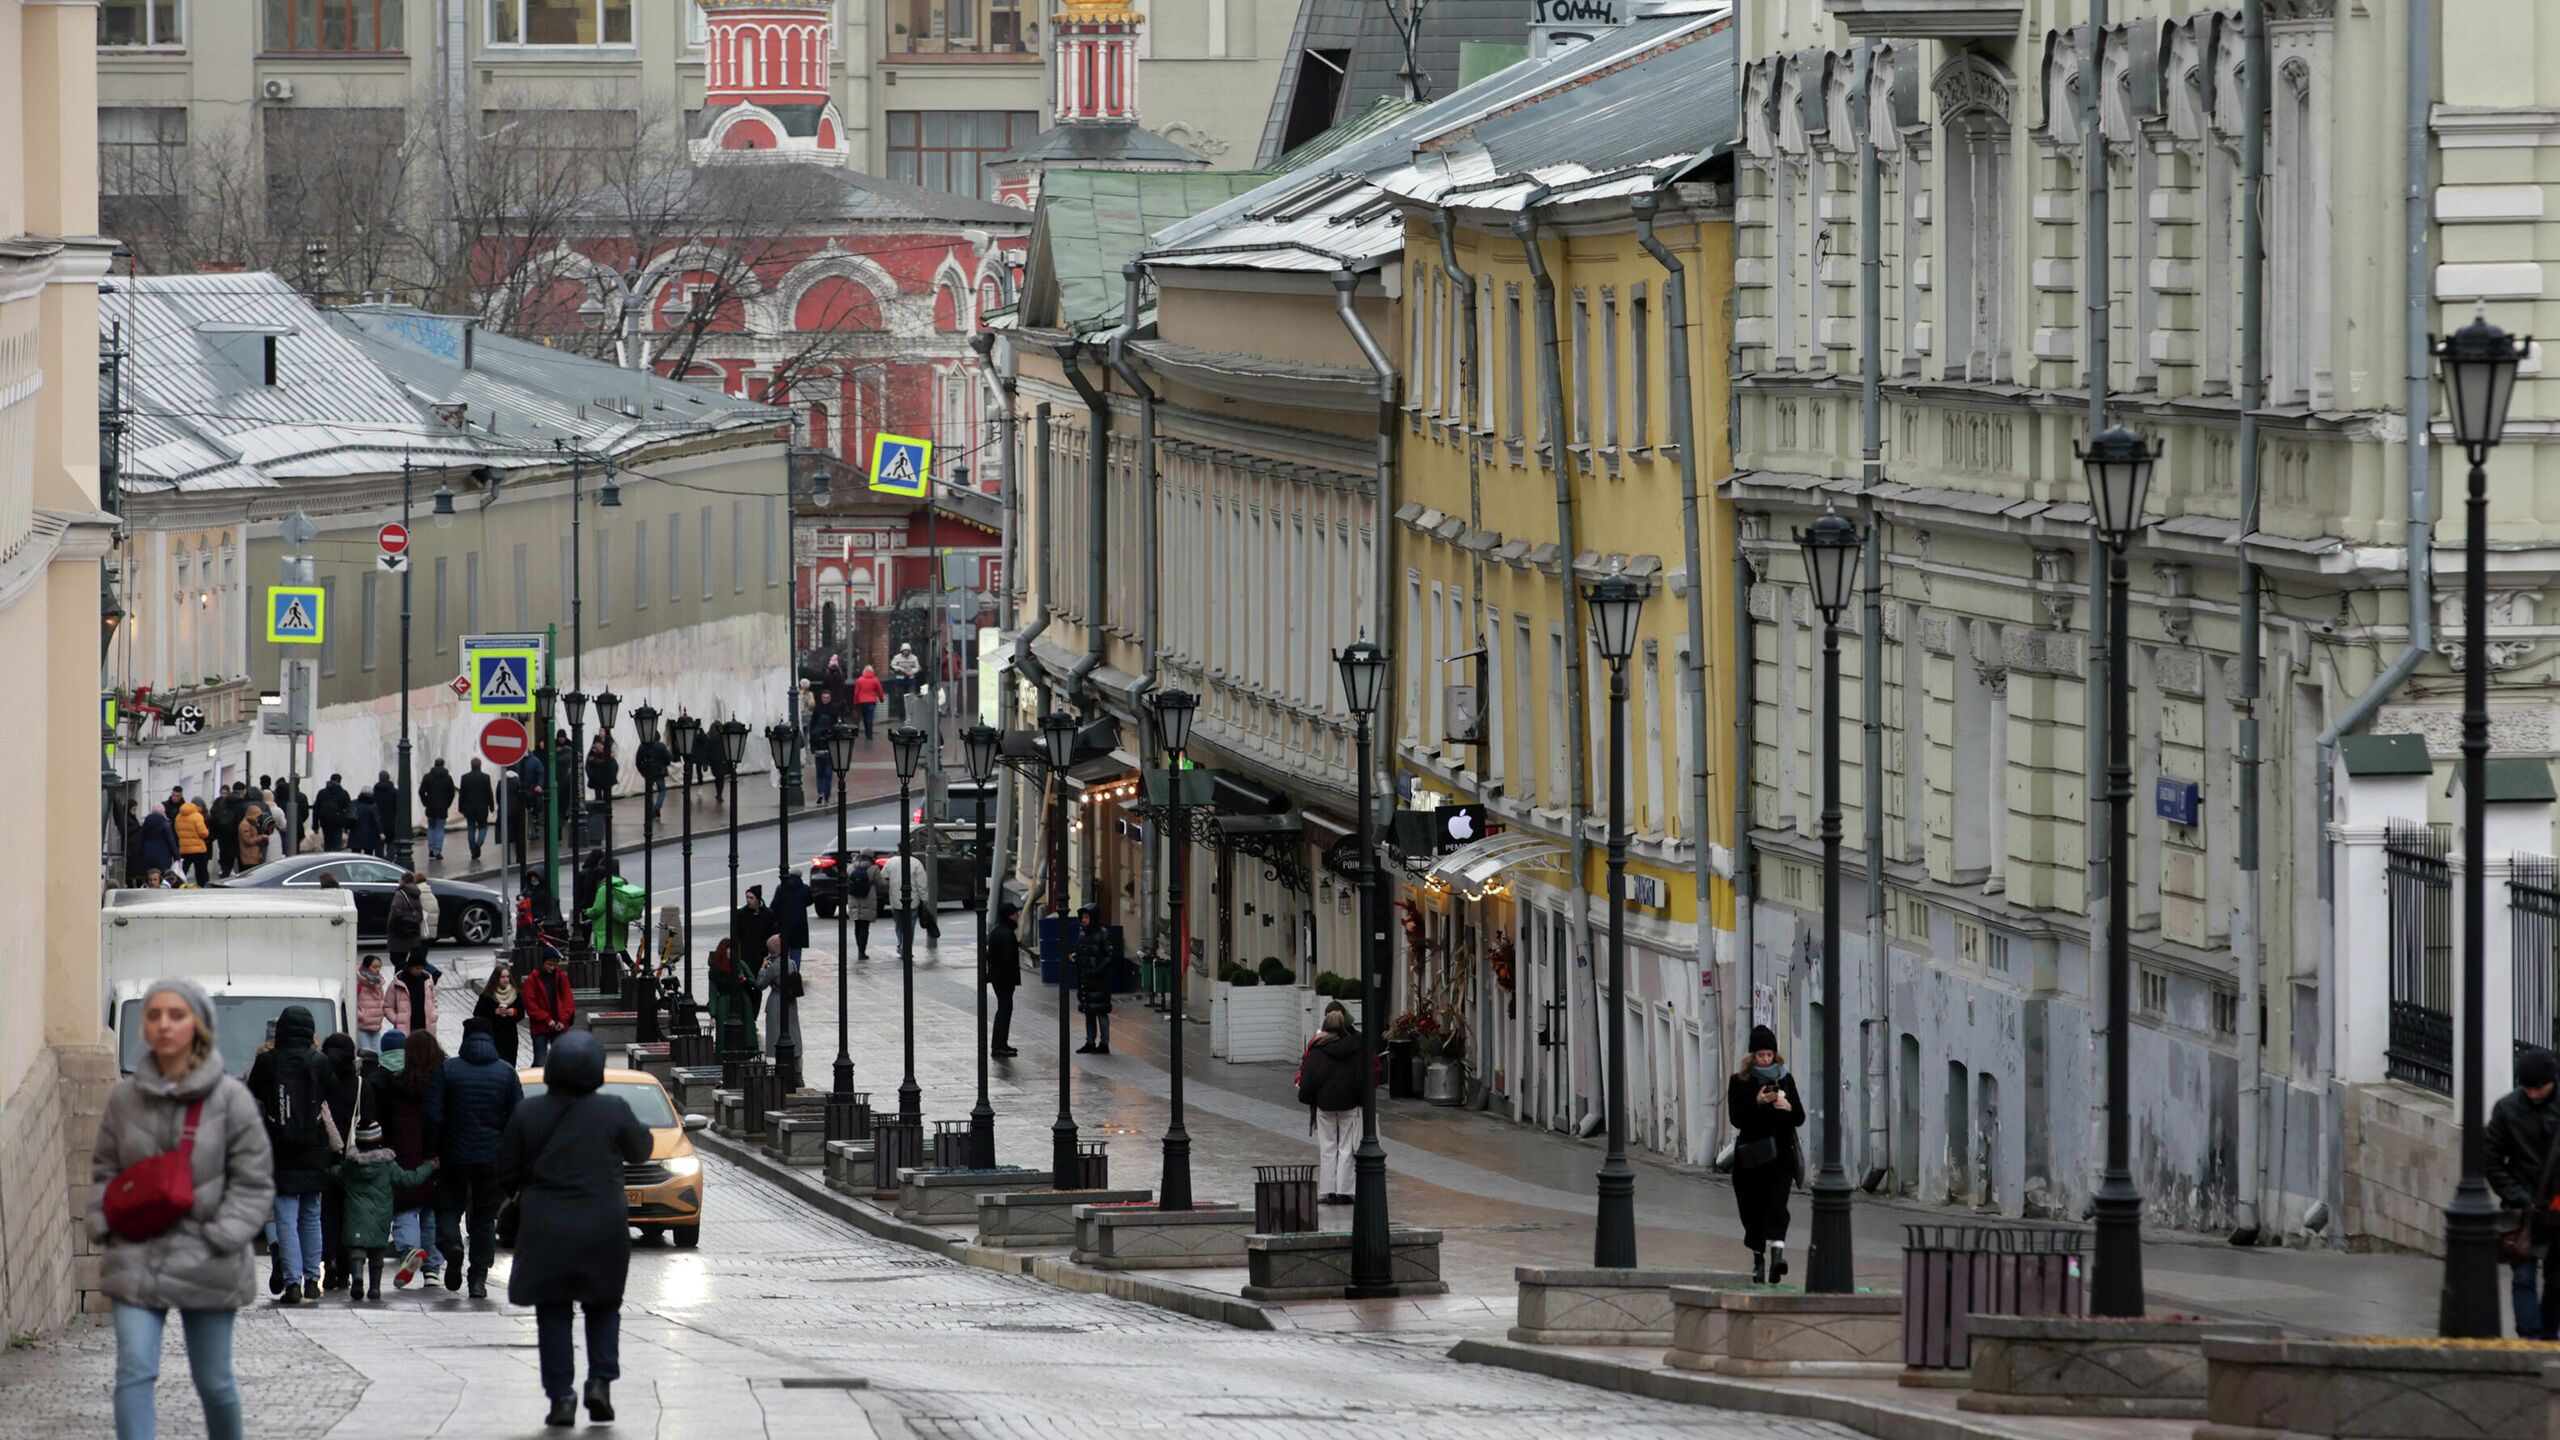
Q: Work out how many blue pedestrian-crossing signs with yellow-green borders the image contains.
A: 3